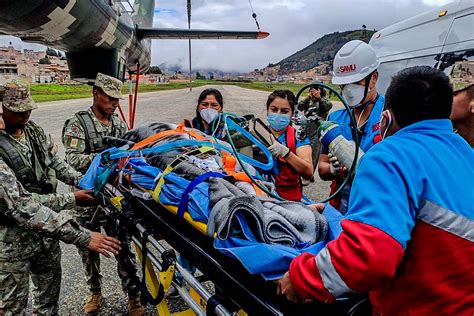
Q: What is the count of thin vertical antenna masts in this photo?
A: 1